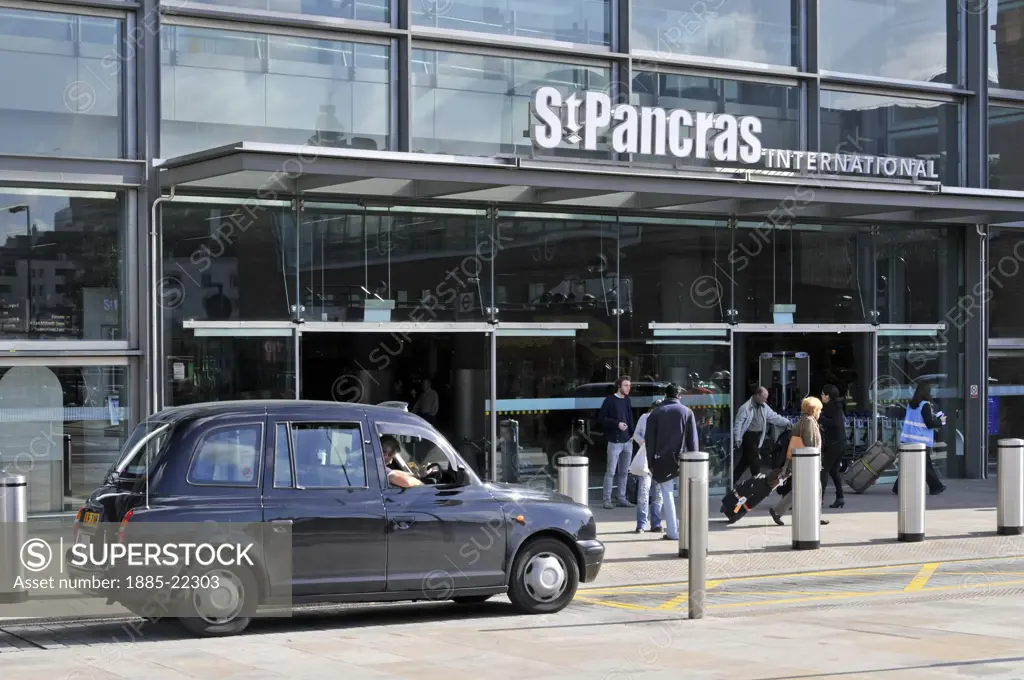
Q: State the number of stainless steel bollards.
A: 7